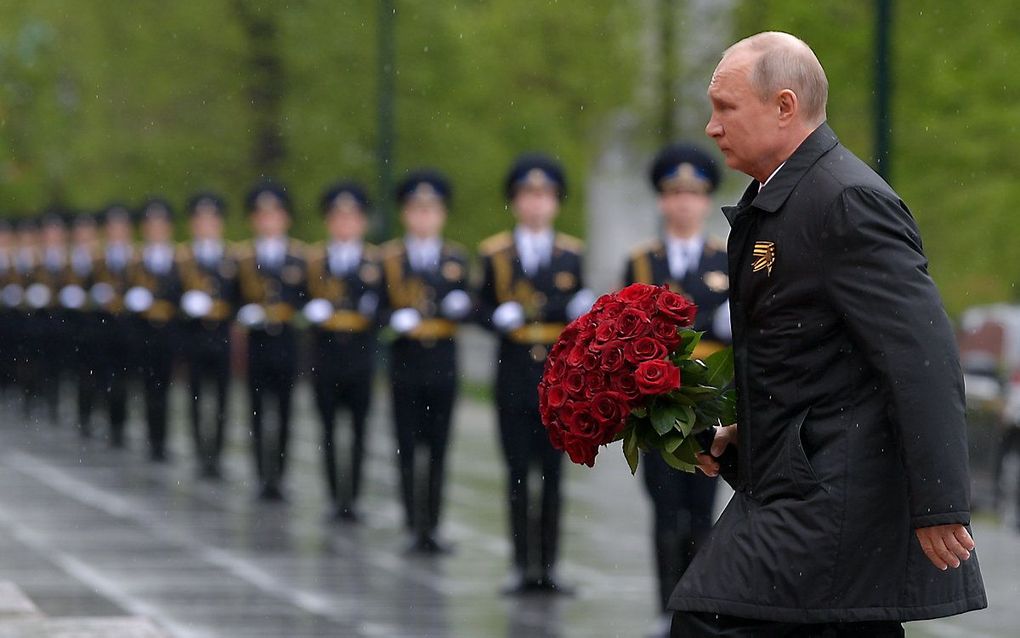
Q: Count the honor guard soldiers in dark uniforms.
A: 12